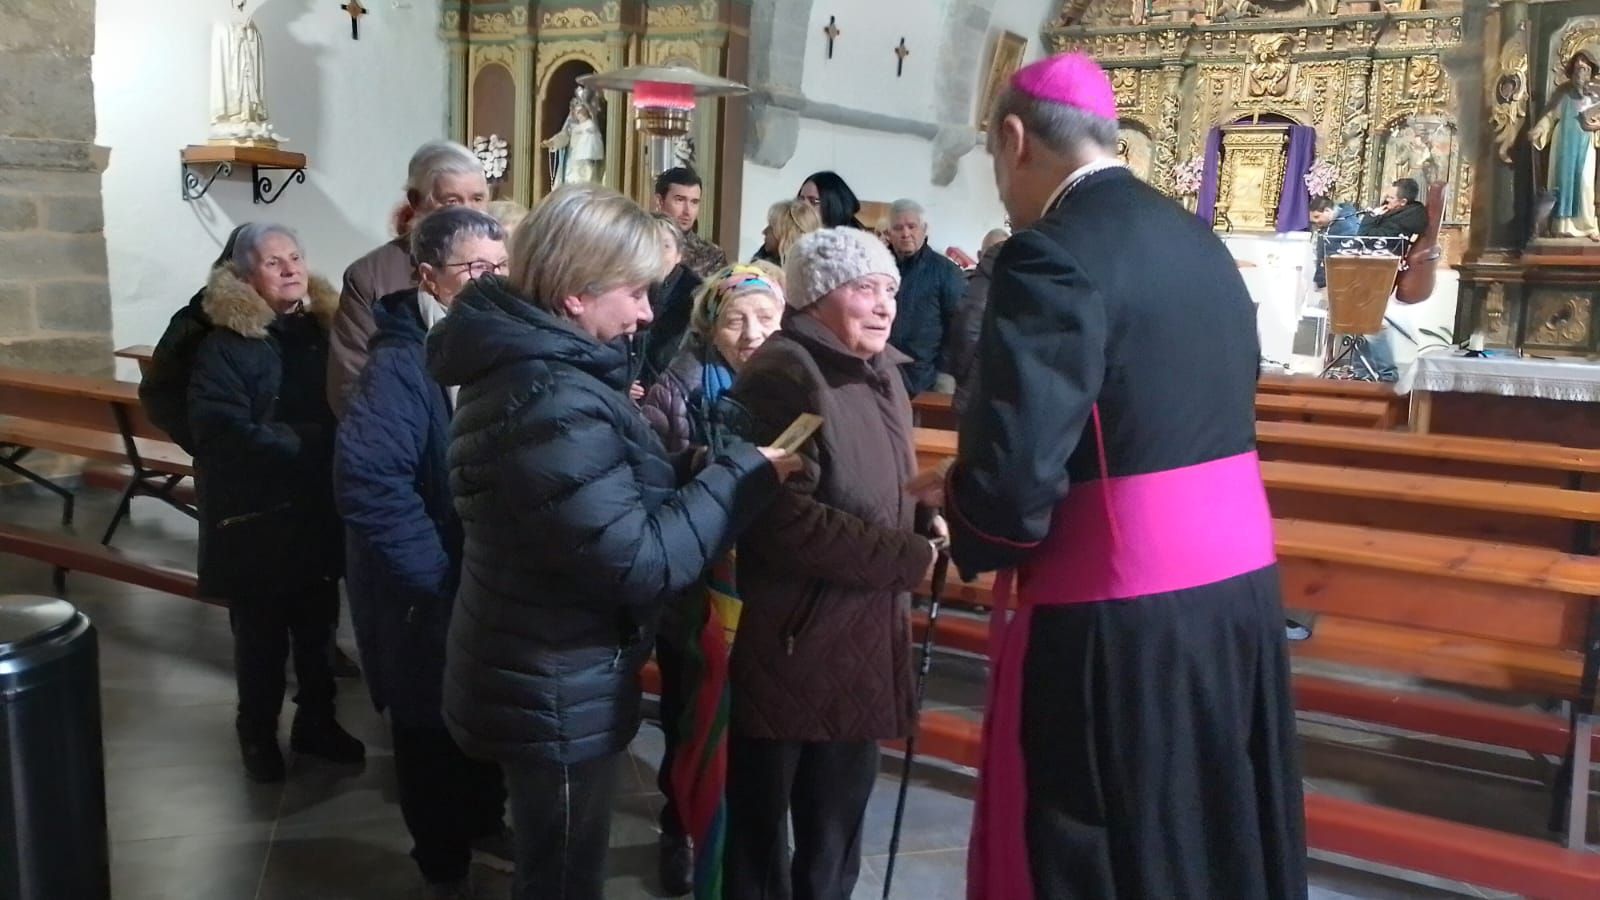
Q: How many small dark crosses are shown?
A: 3